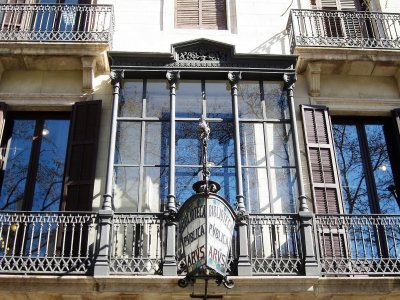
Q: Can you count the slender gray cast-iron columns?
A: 4